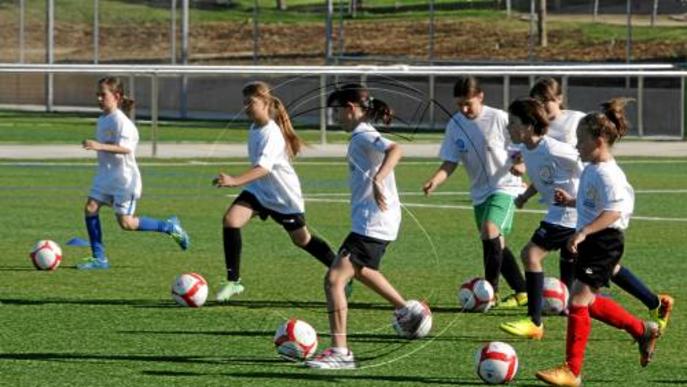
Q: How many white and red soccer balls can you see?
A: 7